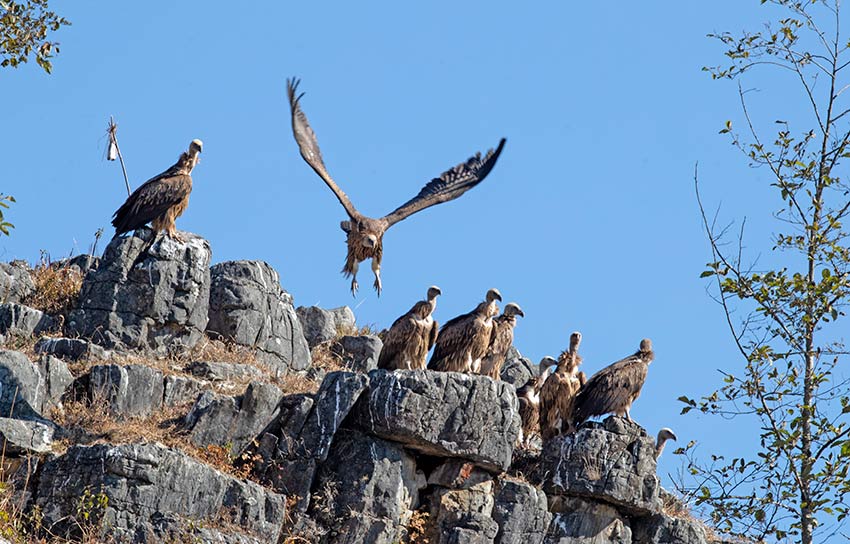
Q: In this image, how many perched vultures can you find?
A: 8